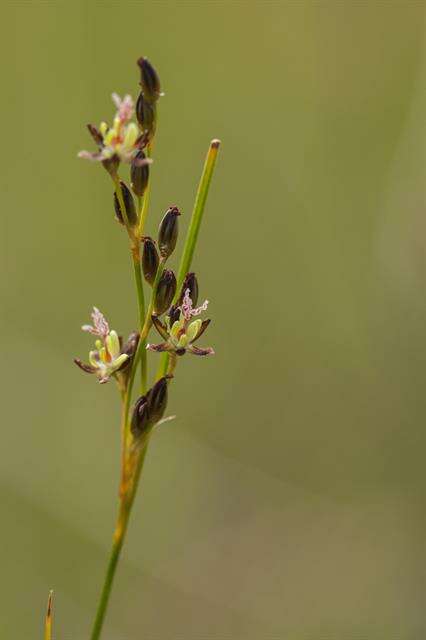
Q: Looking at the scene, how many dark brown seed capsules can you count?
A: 10